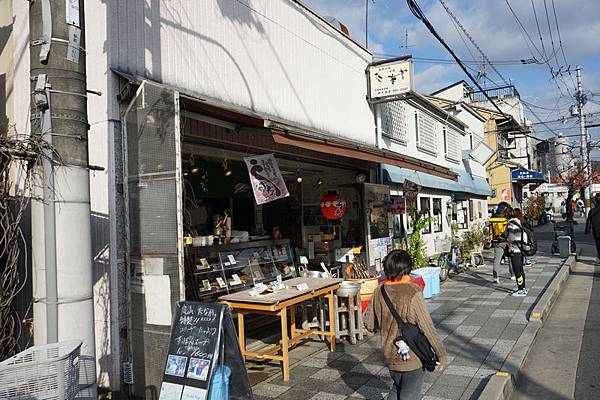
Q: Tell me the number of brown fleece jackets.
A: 1